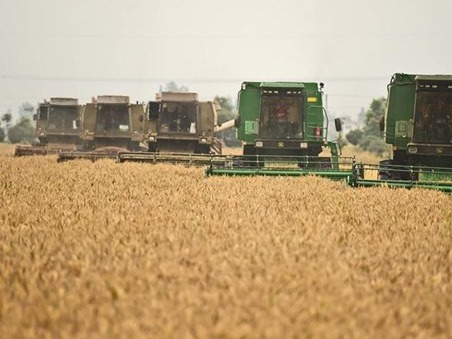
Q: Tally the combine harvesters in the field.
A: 5